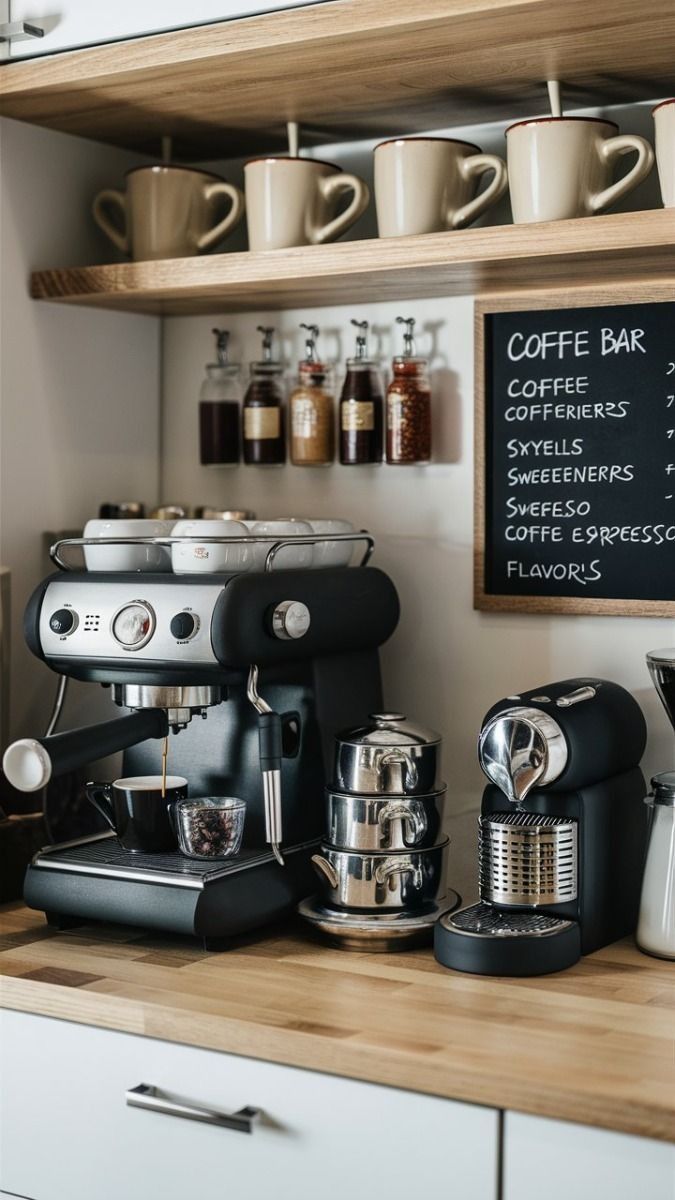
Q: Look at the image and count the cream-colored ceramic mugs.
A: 5